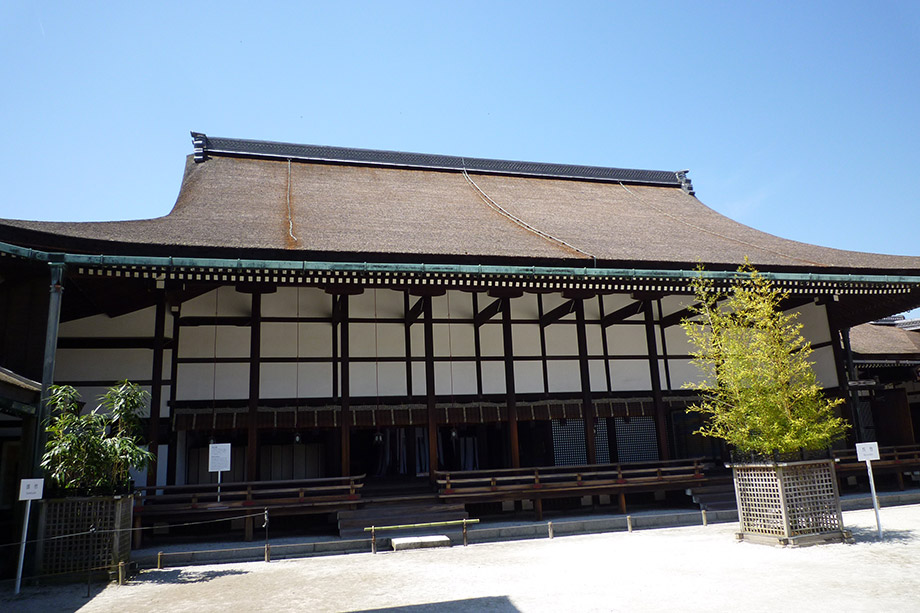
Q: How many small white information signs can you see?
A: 3